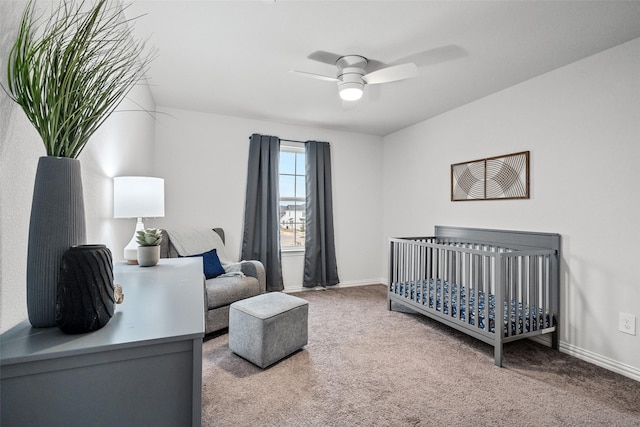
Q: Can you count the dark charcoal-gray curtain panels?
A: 2